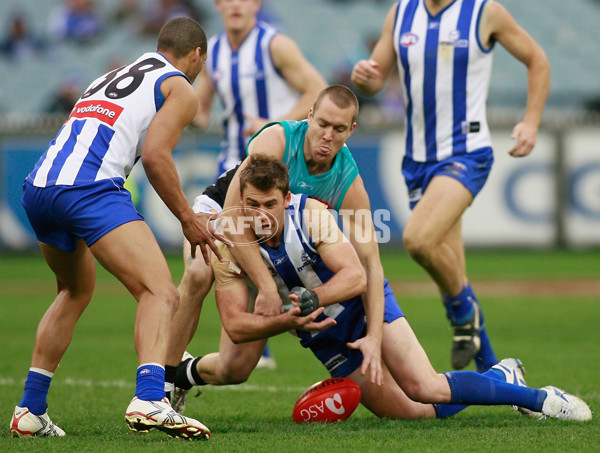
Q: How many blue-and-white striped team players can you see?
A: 4